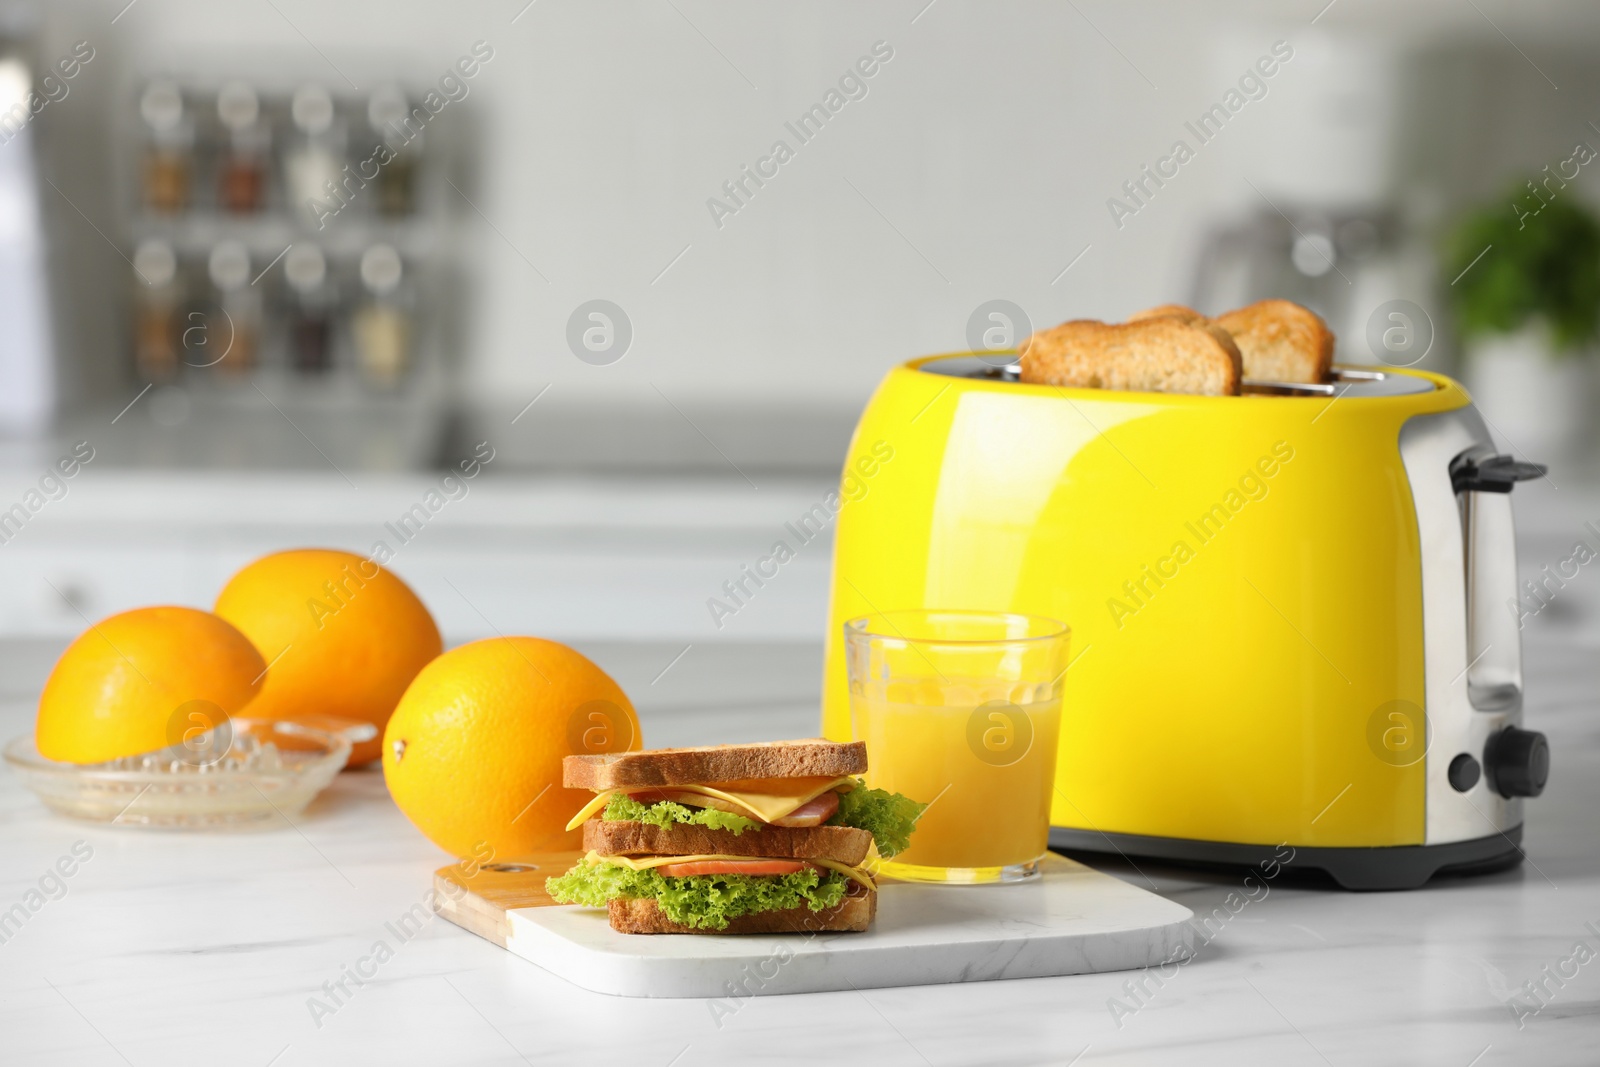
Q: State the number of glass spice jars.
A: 8